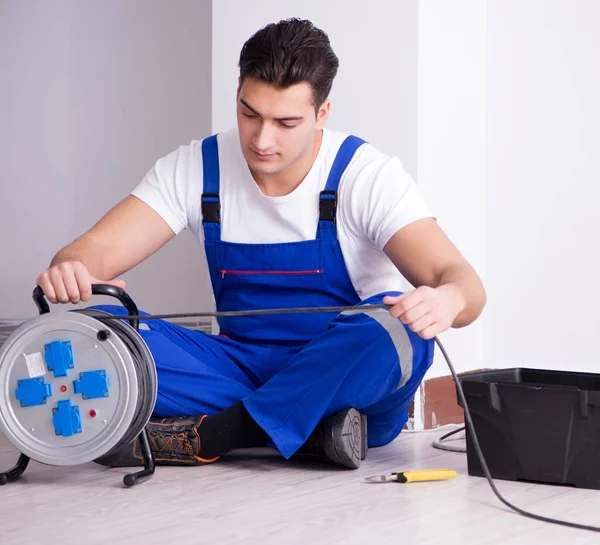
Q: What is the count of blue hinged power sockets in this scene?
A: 4